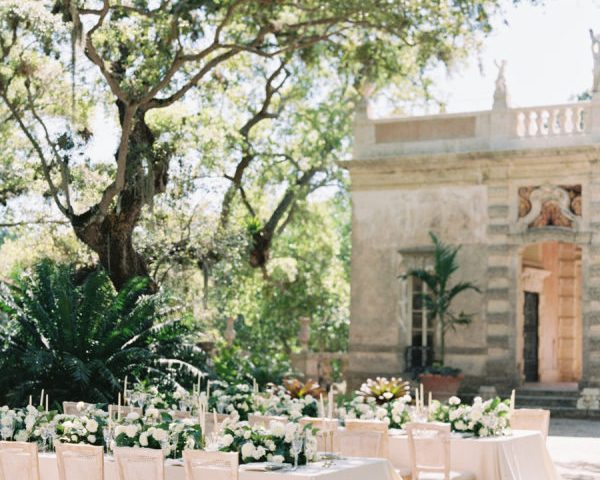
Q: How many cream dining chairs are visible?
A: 13